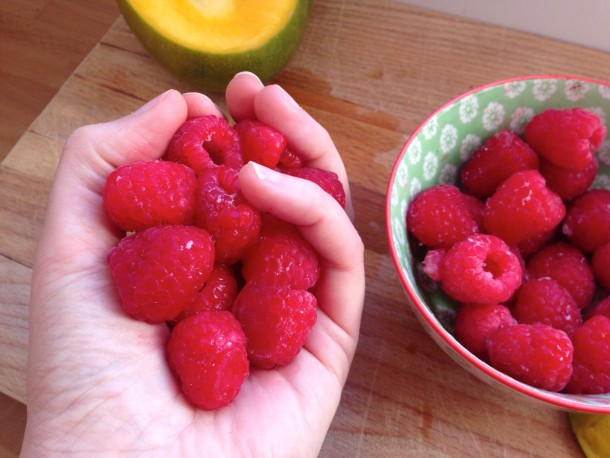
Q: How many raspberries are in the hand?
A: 11